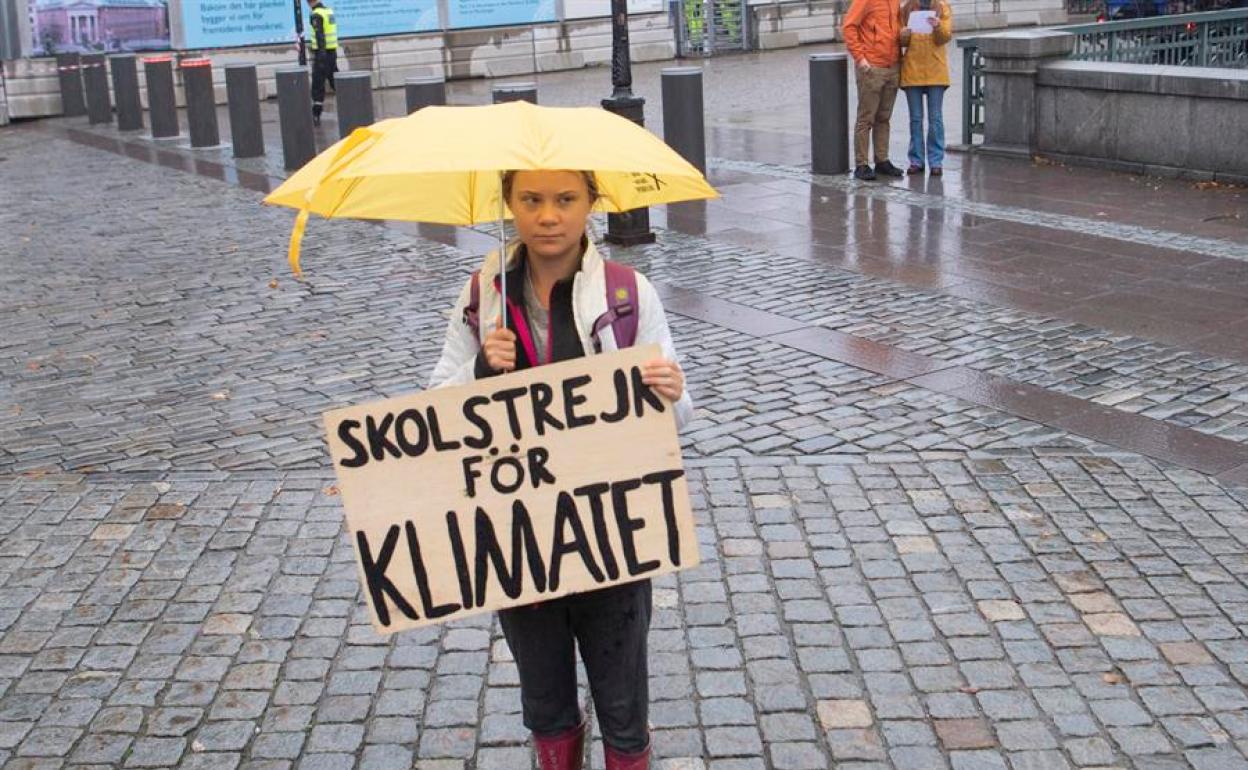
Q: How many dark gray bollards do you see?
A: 12